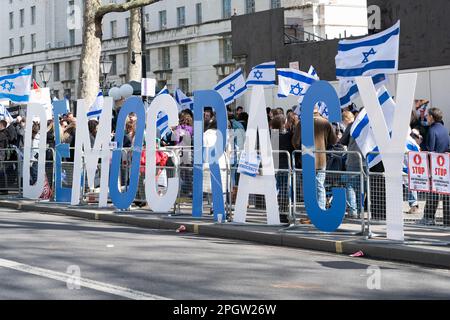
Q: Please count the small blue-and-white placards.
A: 1